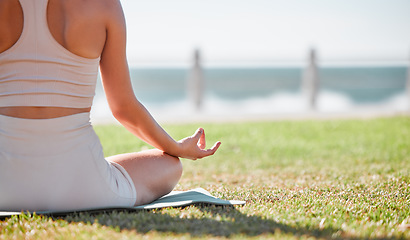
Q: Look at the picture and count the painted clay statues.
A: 0